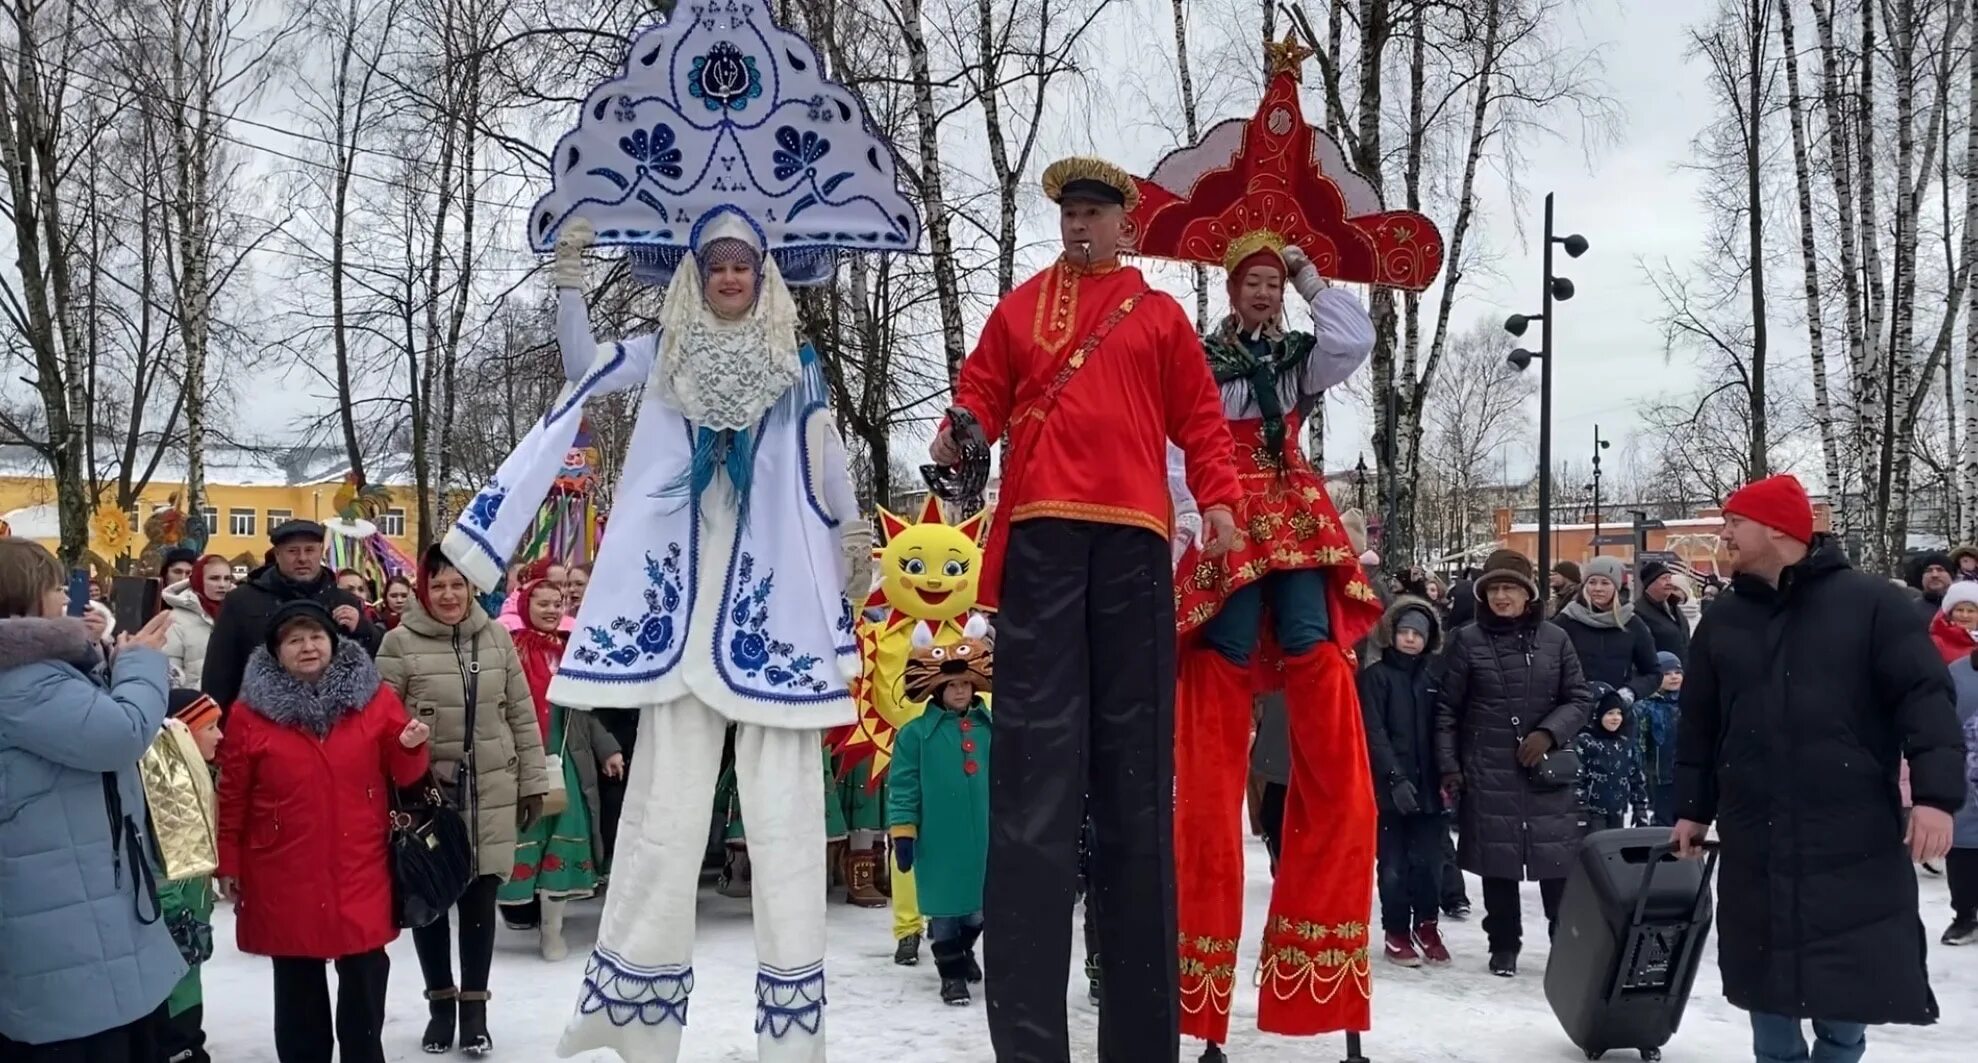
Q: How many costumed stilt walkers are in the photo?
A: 3